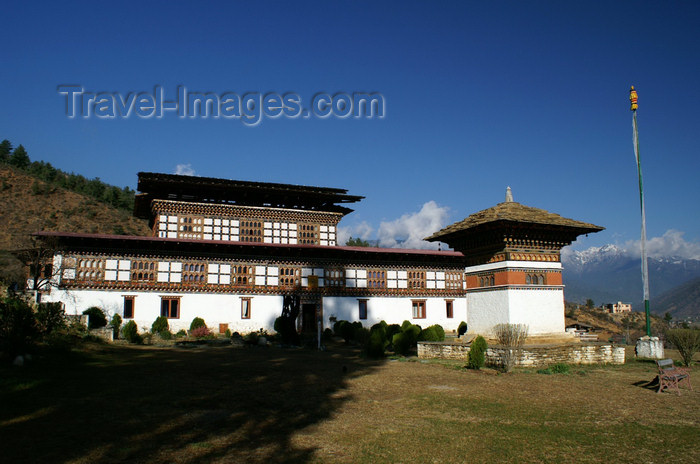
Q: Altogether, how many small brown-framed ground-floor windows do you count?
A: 6